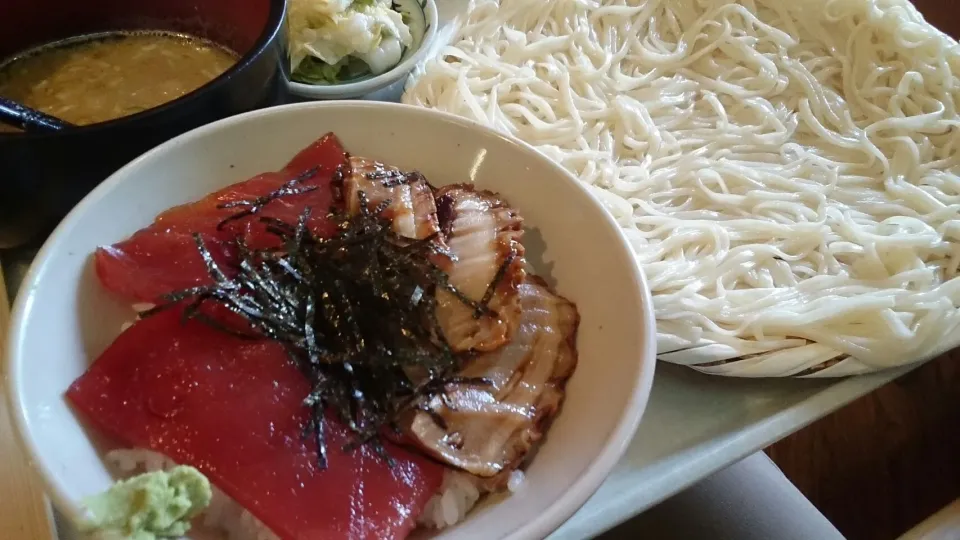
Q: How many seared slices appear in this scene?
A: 3